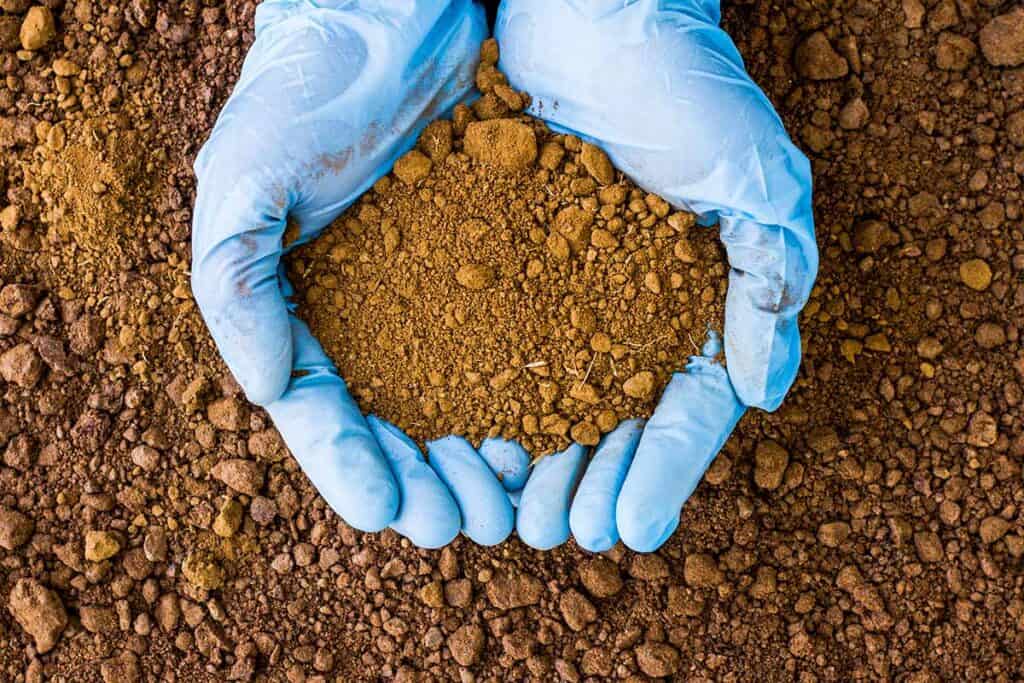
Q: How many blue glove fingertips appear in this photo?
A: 9